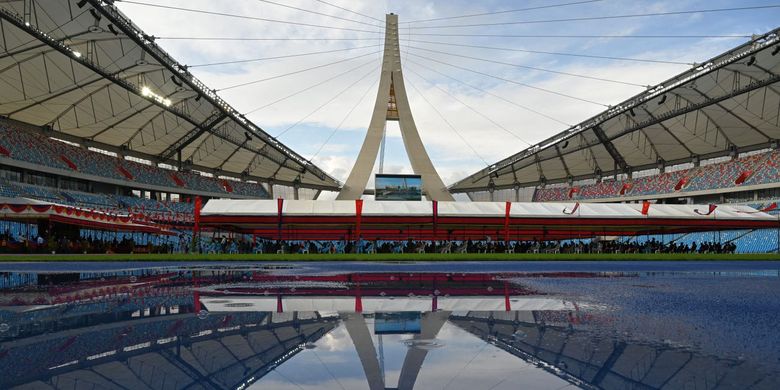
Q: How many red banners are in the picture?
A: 9